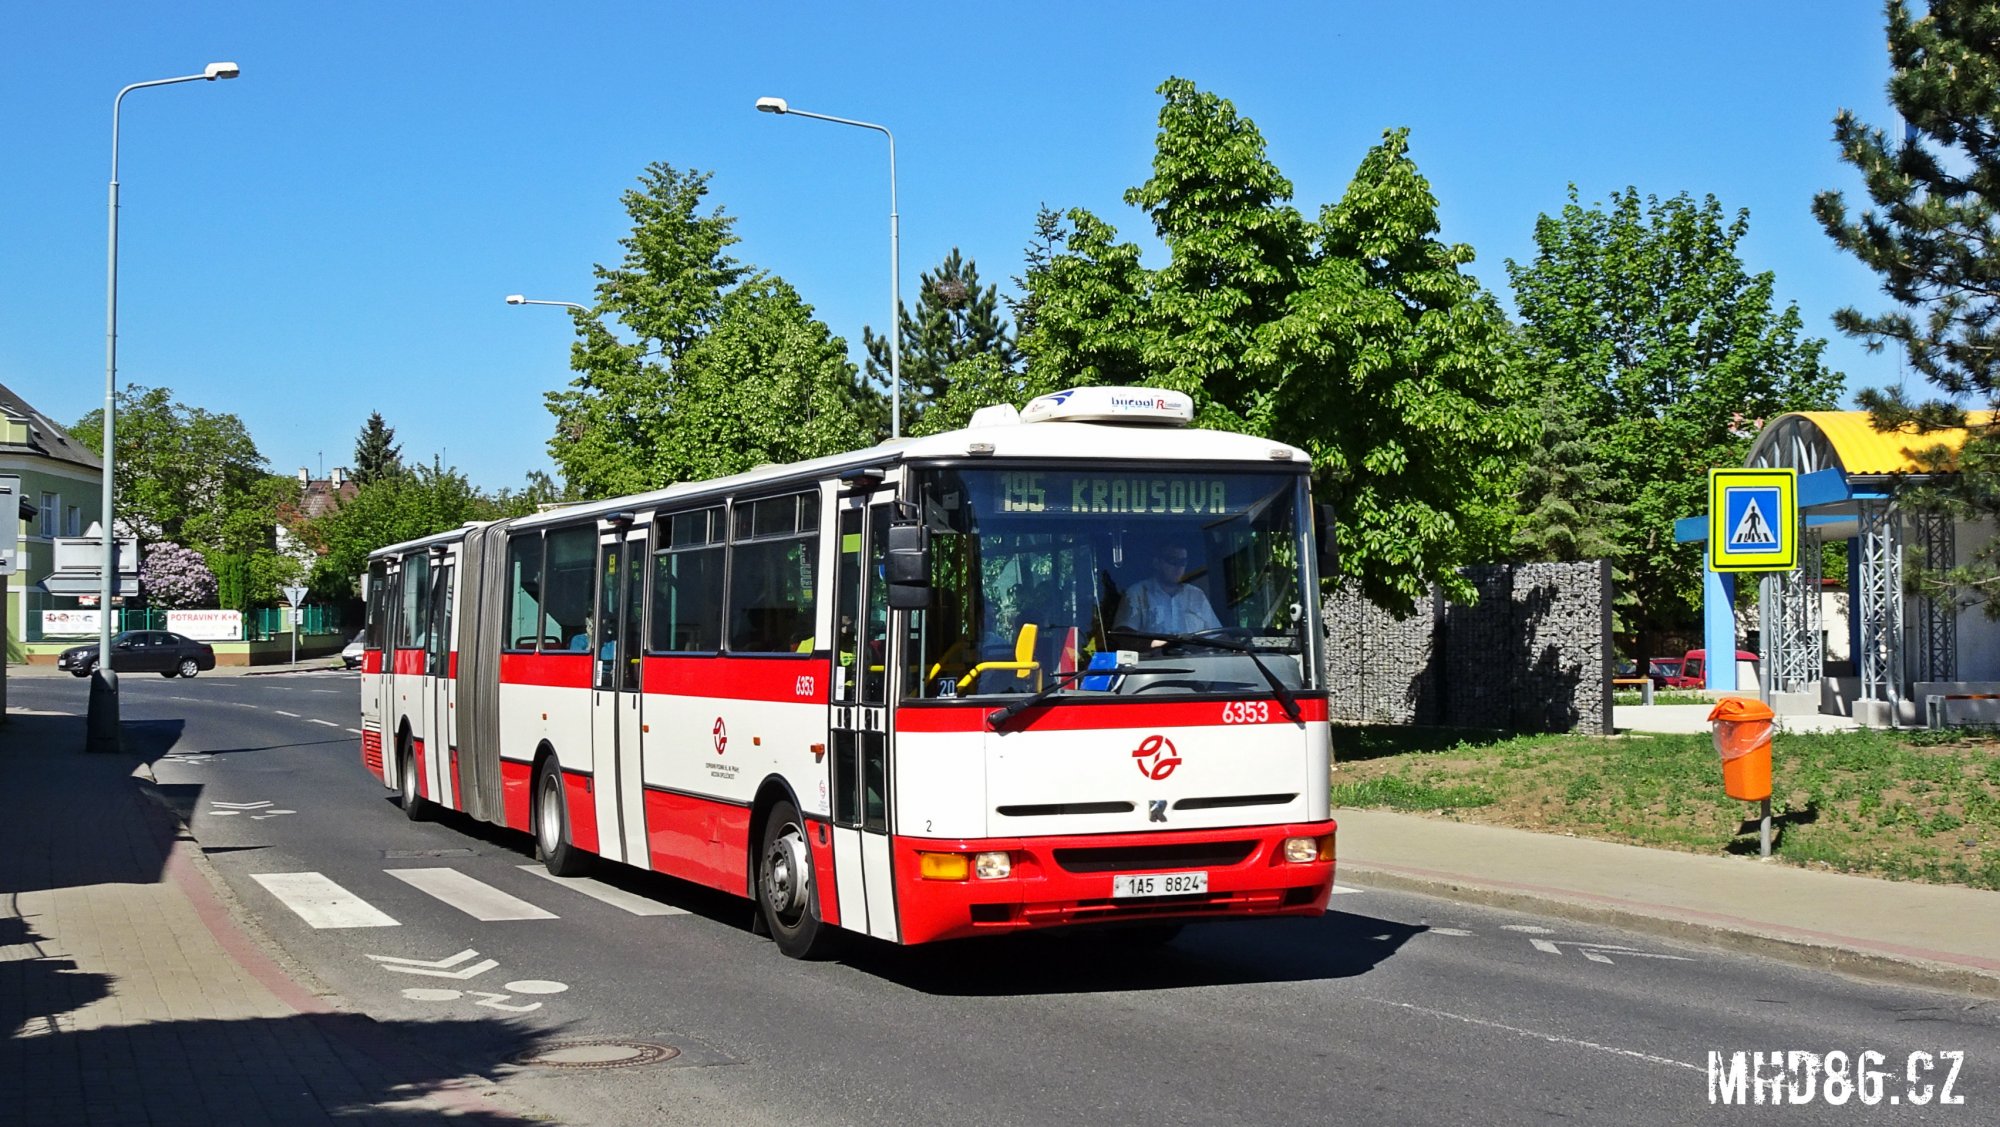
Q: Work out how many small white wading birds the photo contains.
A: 0